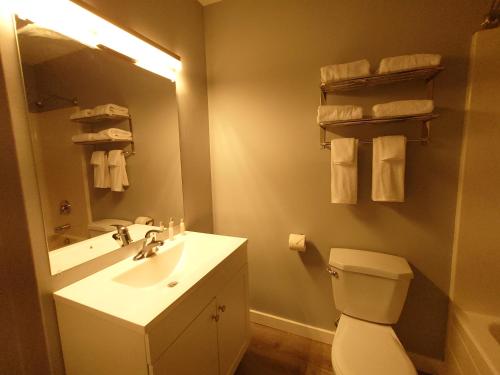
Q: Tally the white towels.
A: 6